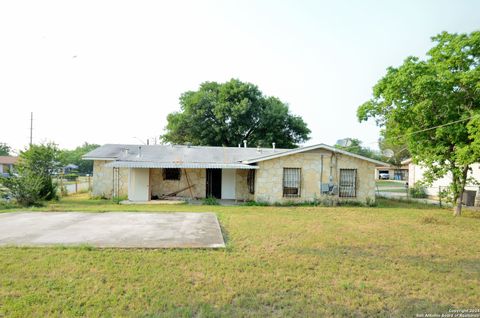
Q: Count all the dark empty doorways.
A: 1